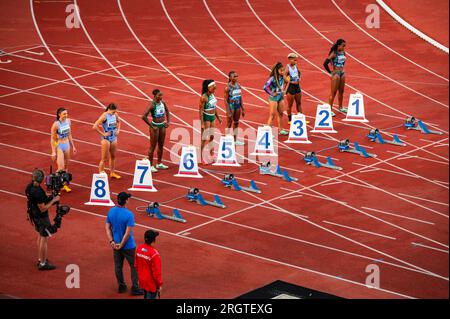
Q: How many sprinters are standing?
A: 8